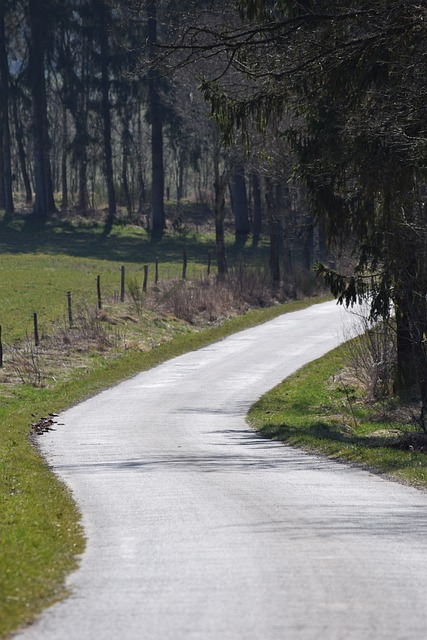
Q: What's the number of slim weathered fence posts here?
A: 9